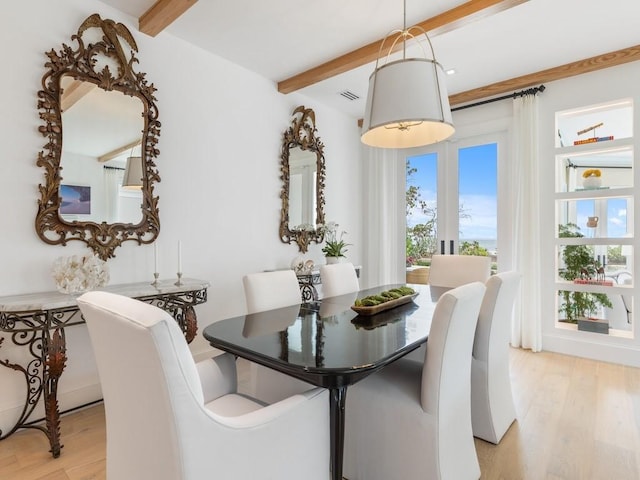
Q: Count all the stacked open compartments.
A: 5